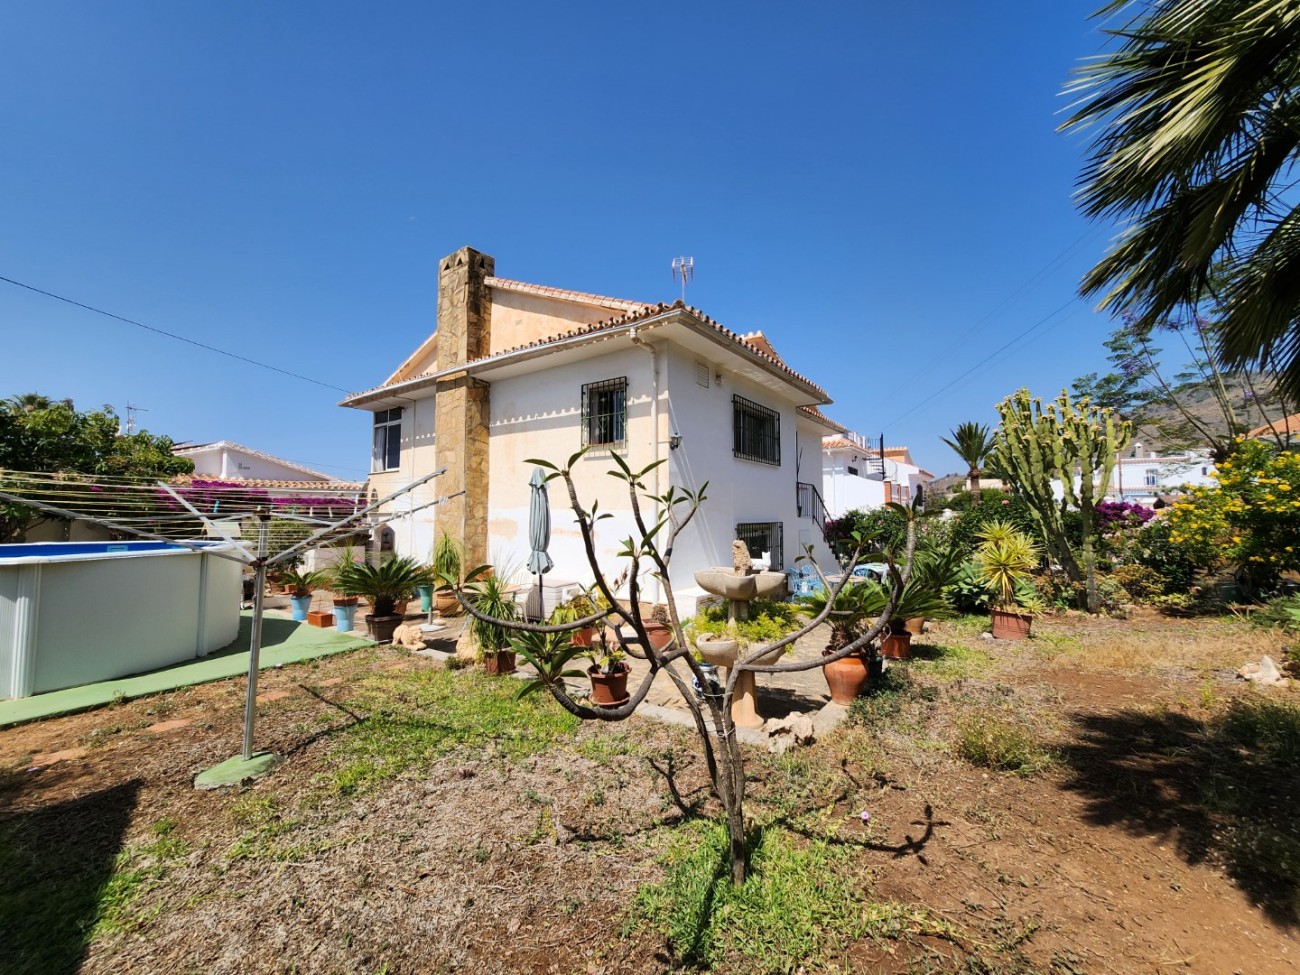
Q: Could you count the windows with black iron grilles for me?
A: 3